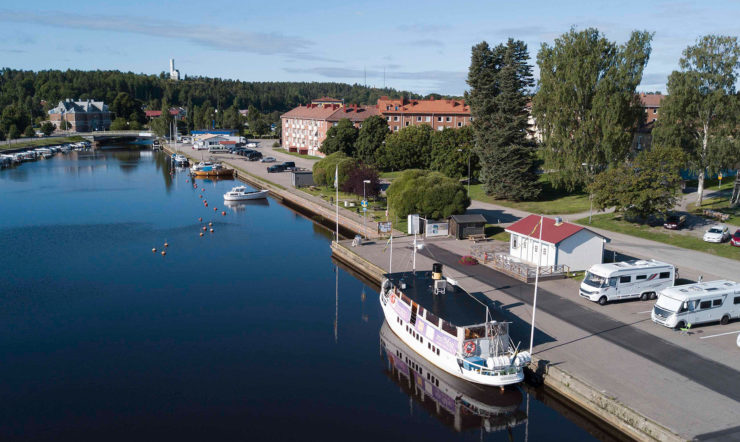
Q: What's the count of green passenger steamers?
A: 0